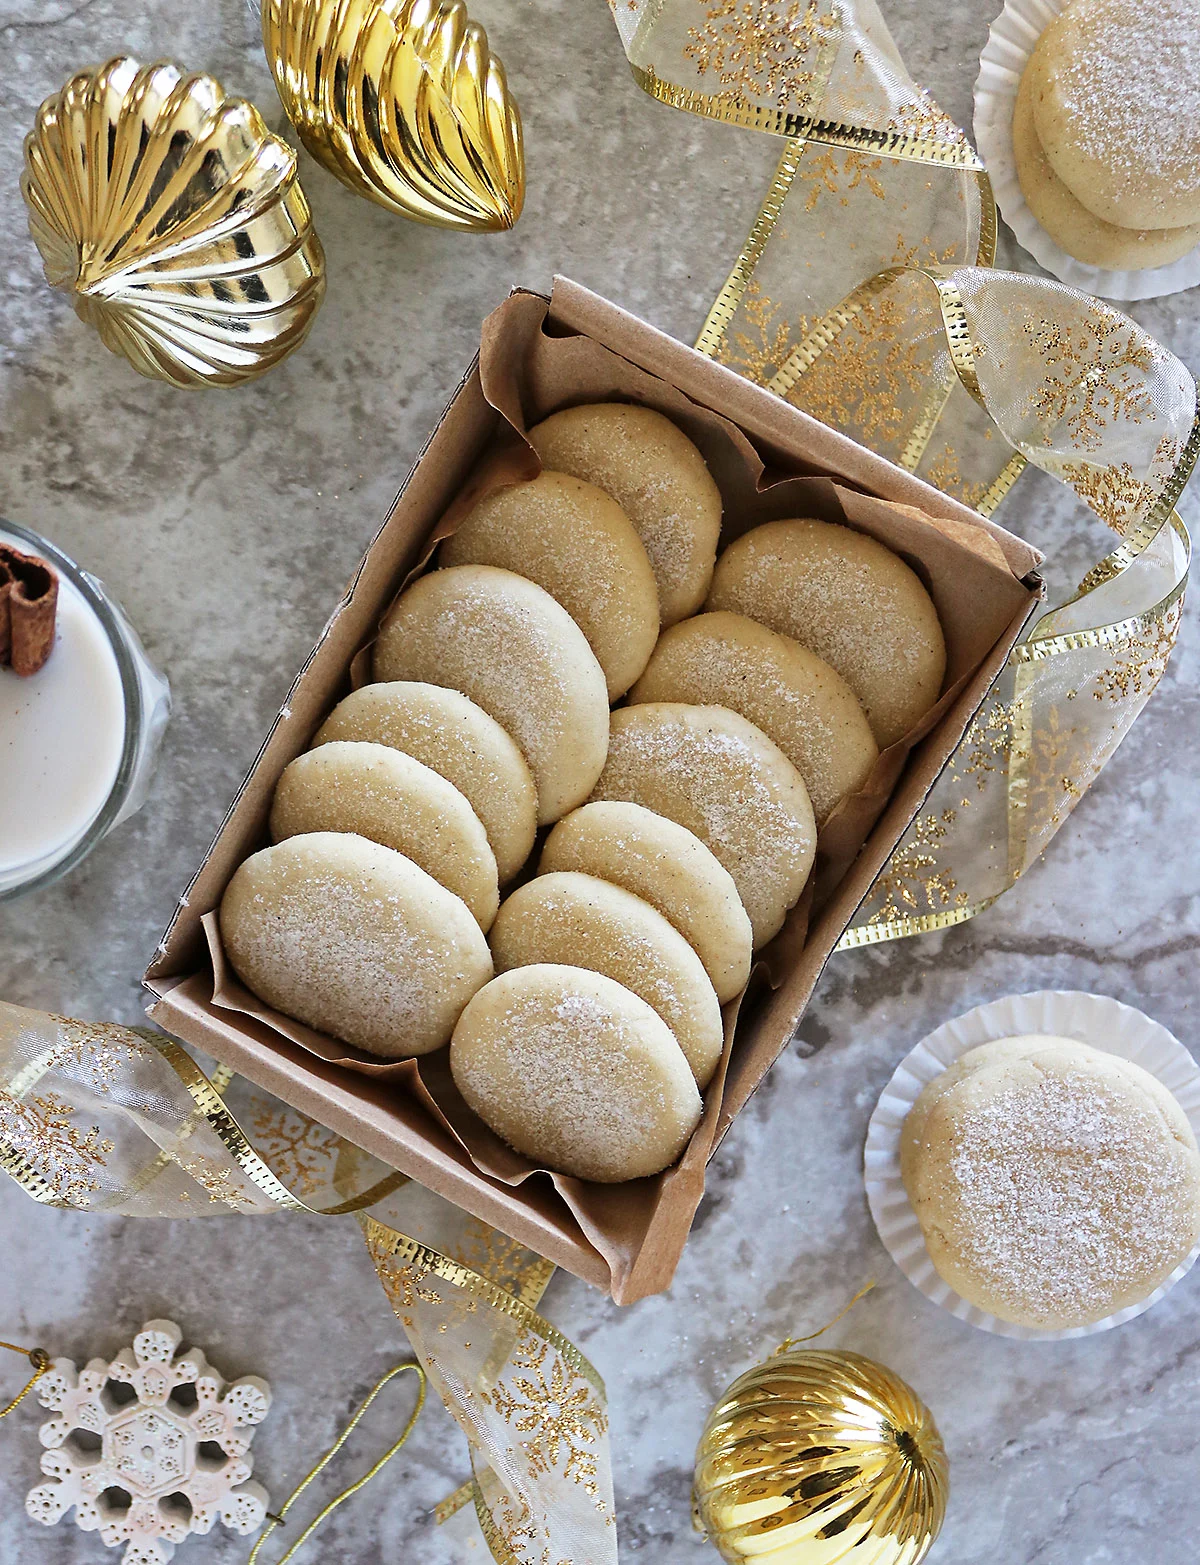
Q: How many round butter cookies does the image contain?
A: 15